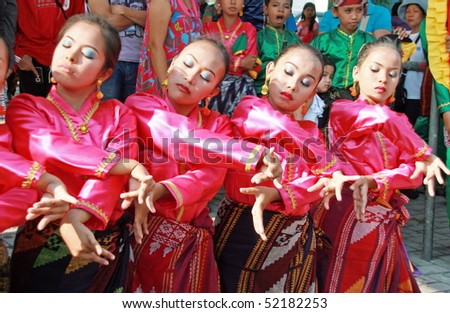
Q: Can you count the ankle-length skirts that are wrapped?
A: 4